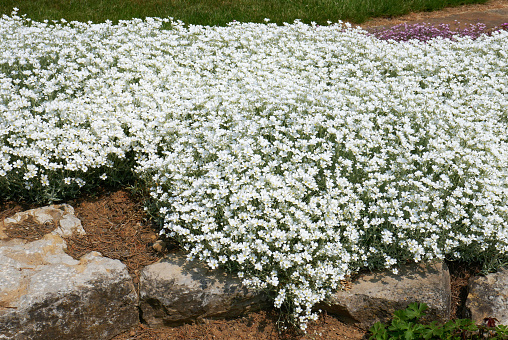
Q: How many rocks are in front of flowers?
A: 4